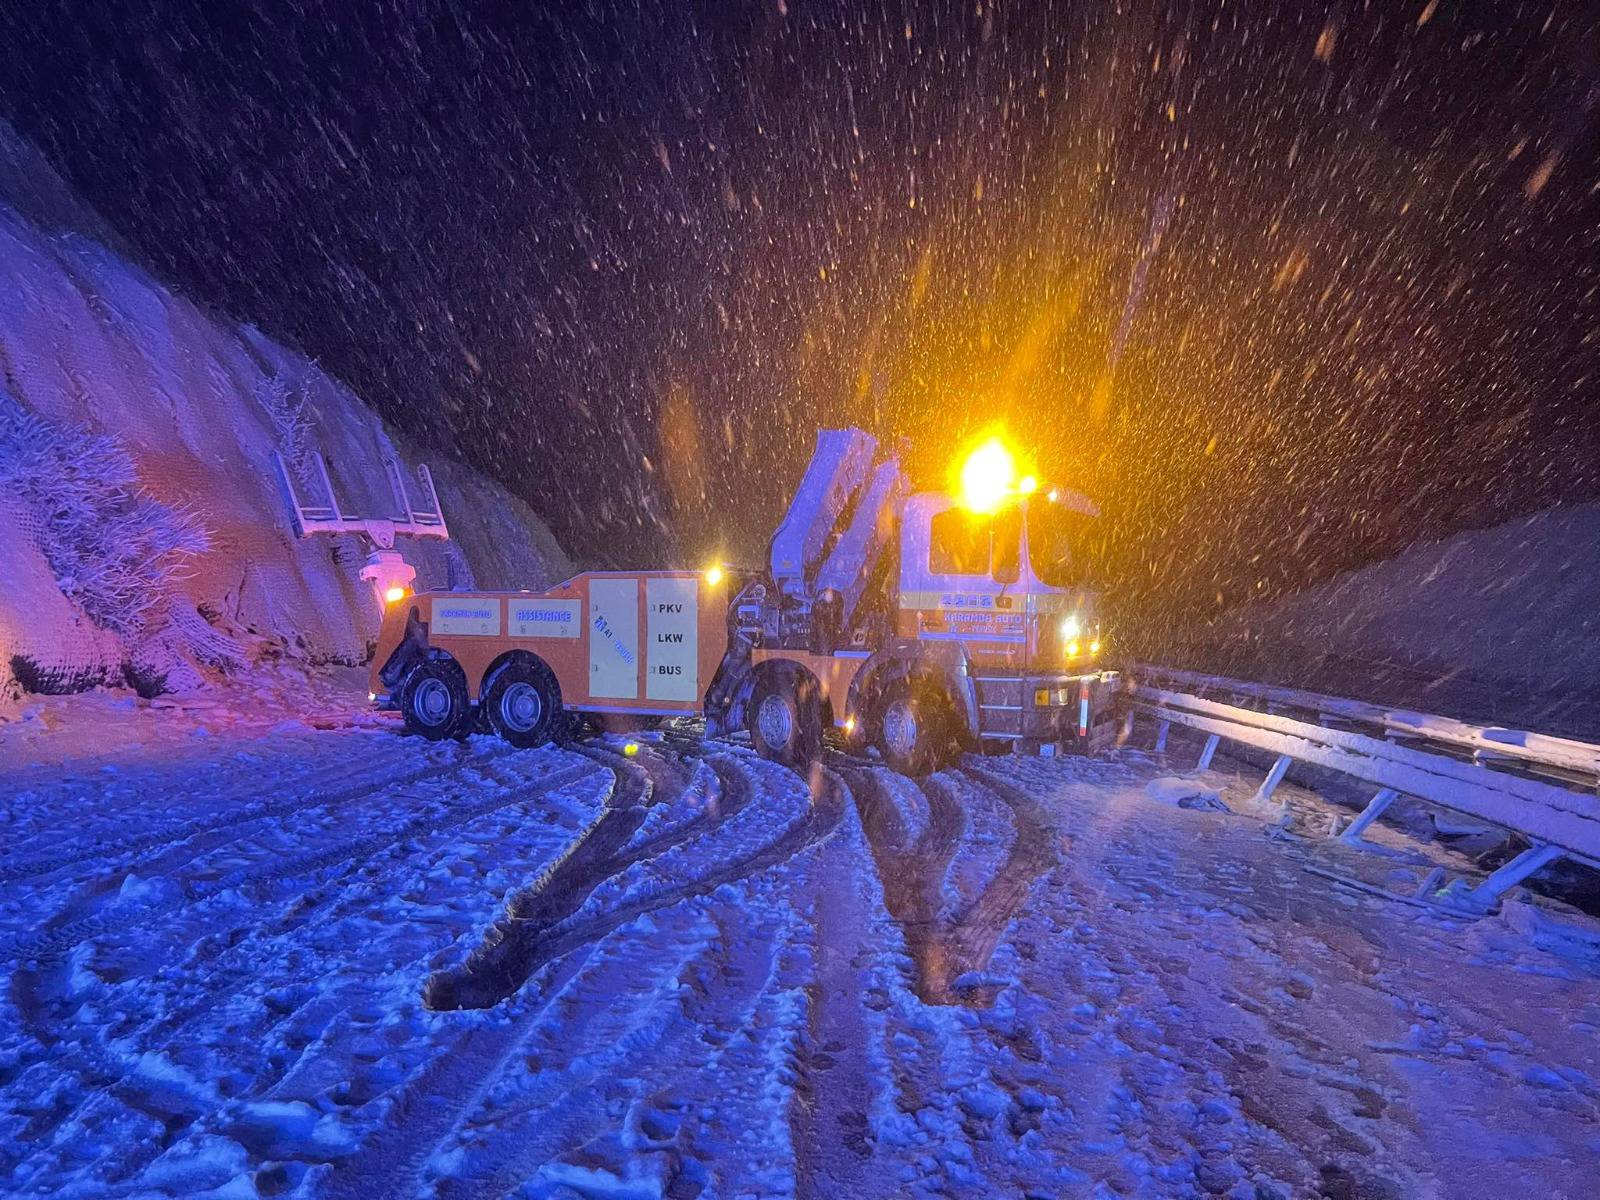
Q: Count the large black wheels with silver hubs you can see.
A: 4